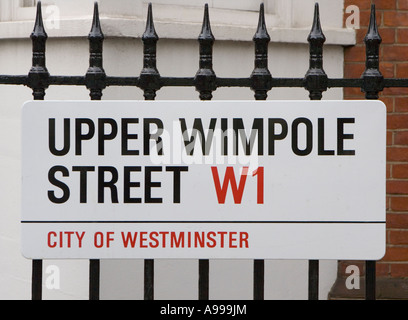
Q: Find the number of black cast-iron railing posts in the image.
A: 7